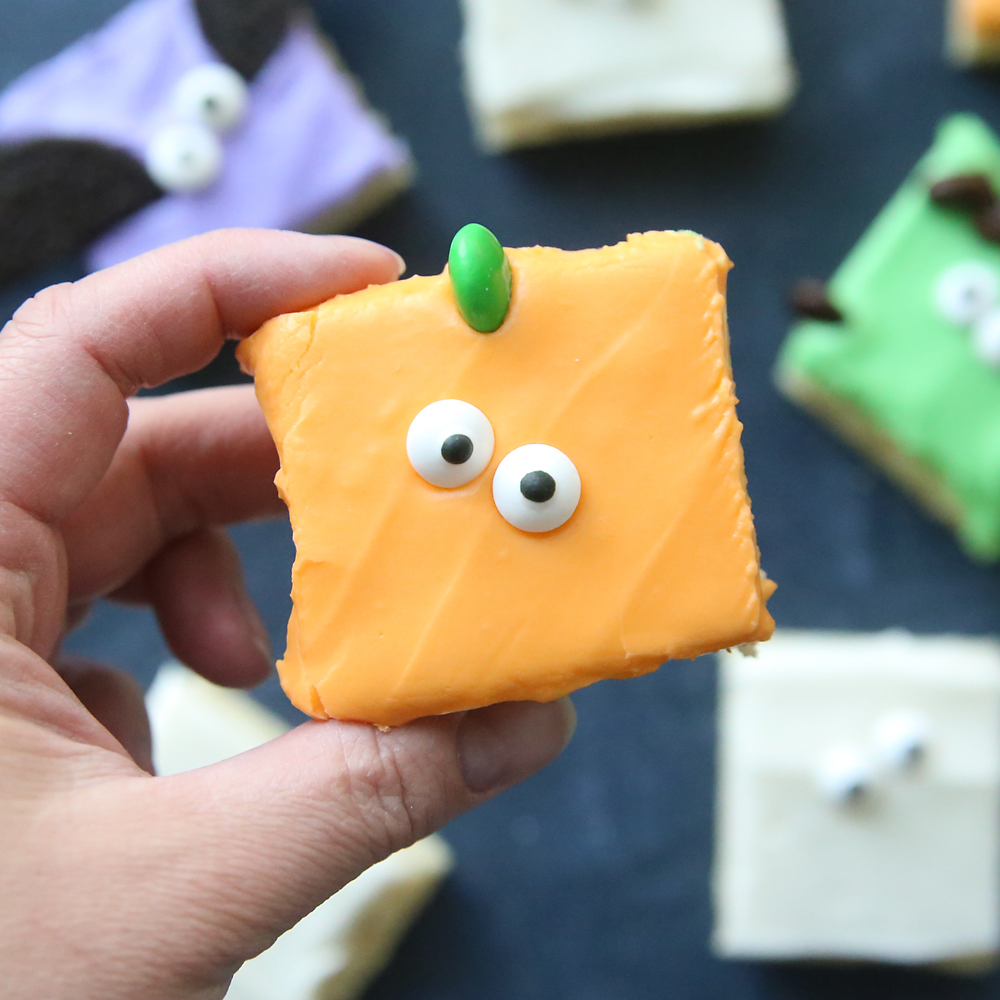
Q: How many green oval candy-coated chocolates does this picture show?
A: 1